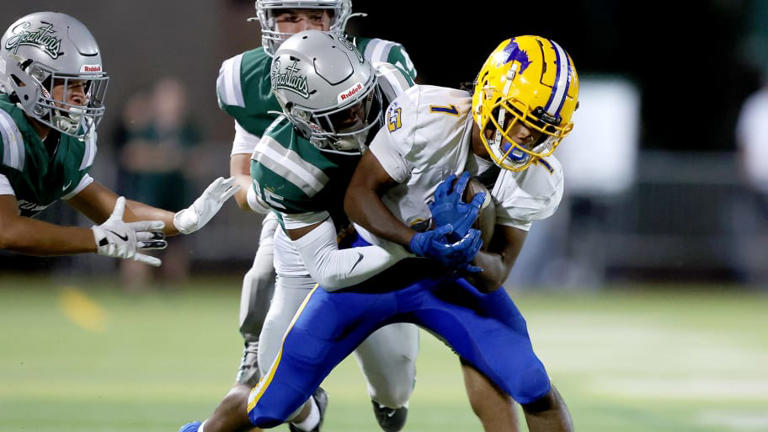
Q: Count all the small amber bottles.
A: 0